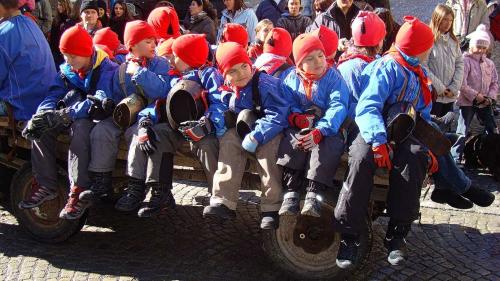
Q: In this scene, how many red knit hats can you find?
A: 13